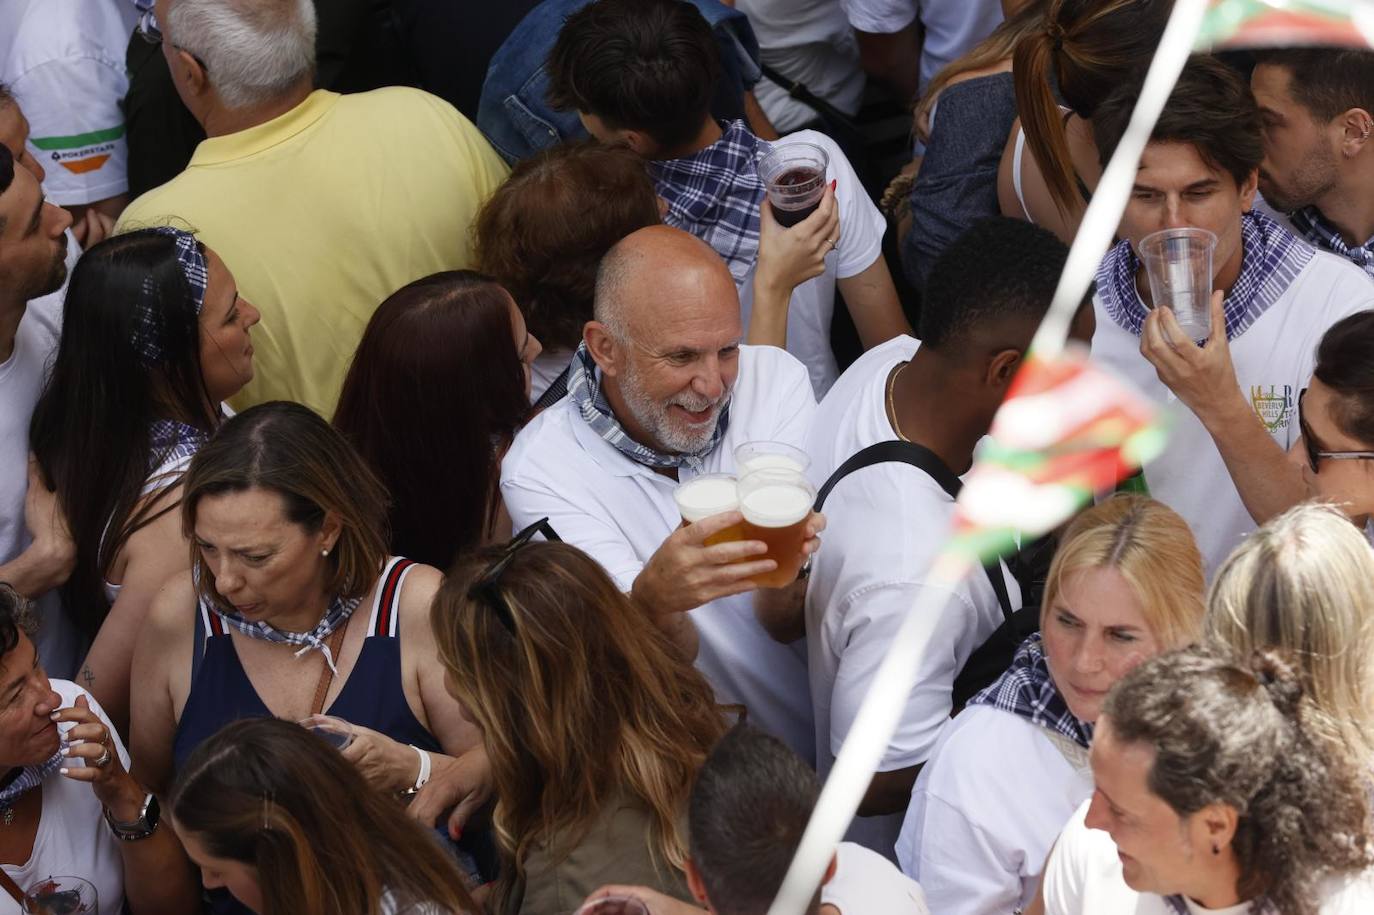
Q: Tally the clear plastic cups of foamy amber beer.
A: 3